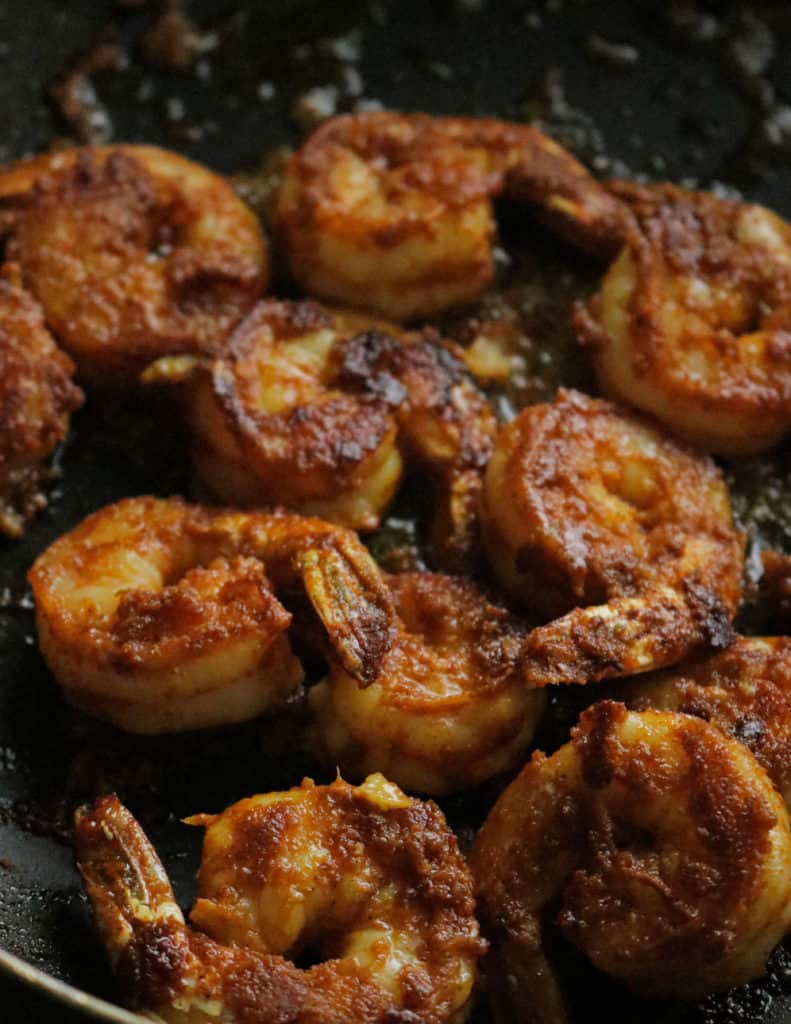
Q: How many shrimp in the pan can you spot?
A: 11